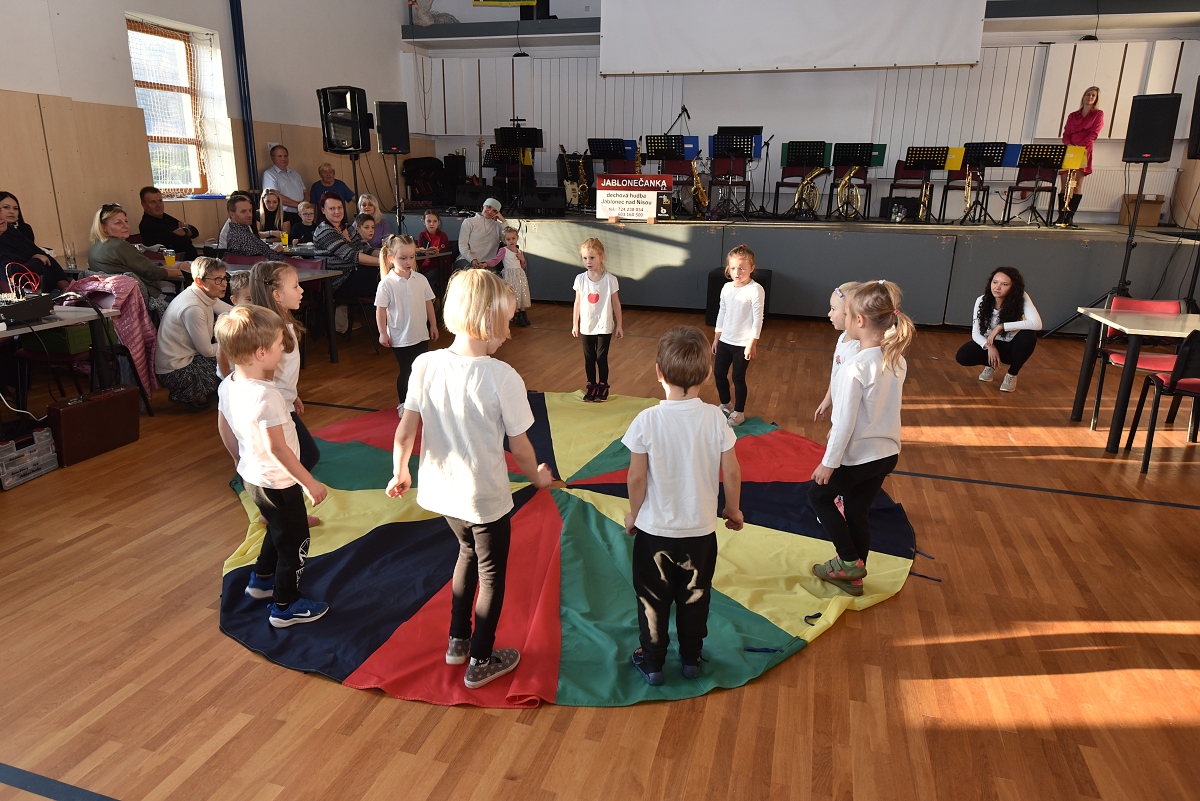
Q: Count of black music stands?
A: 11